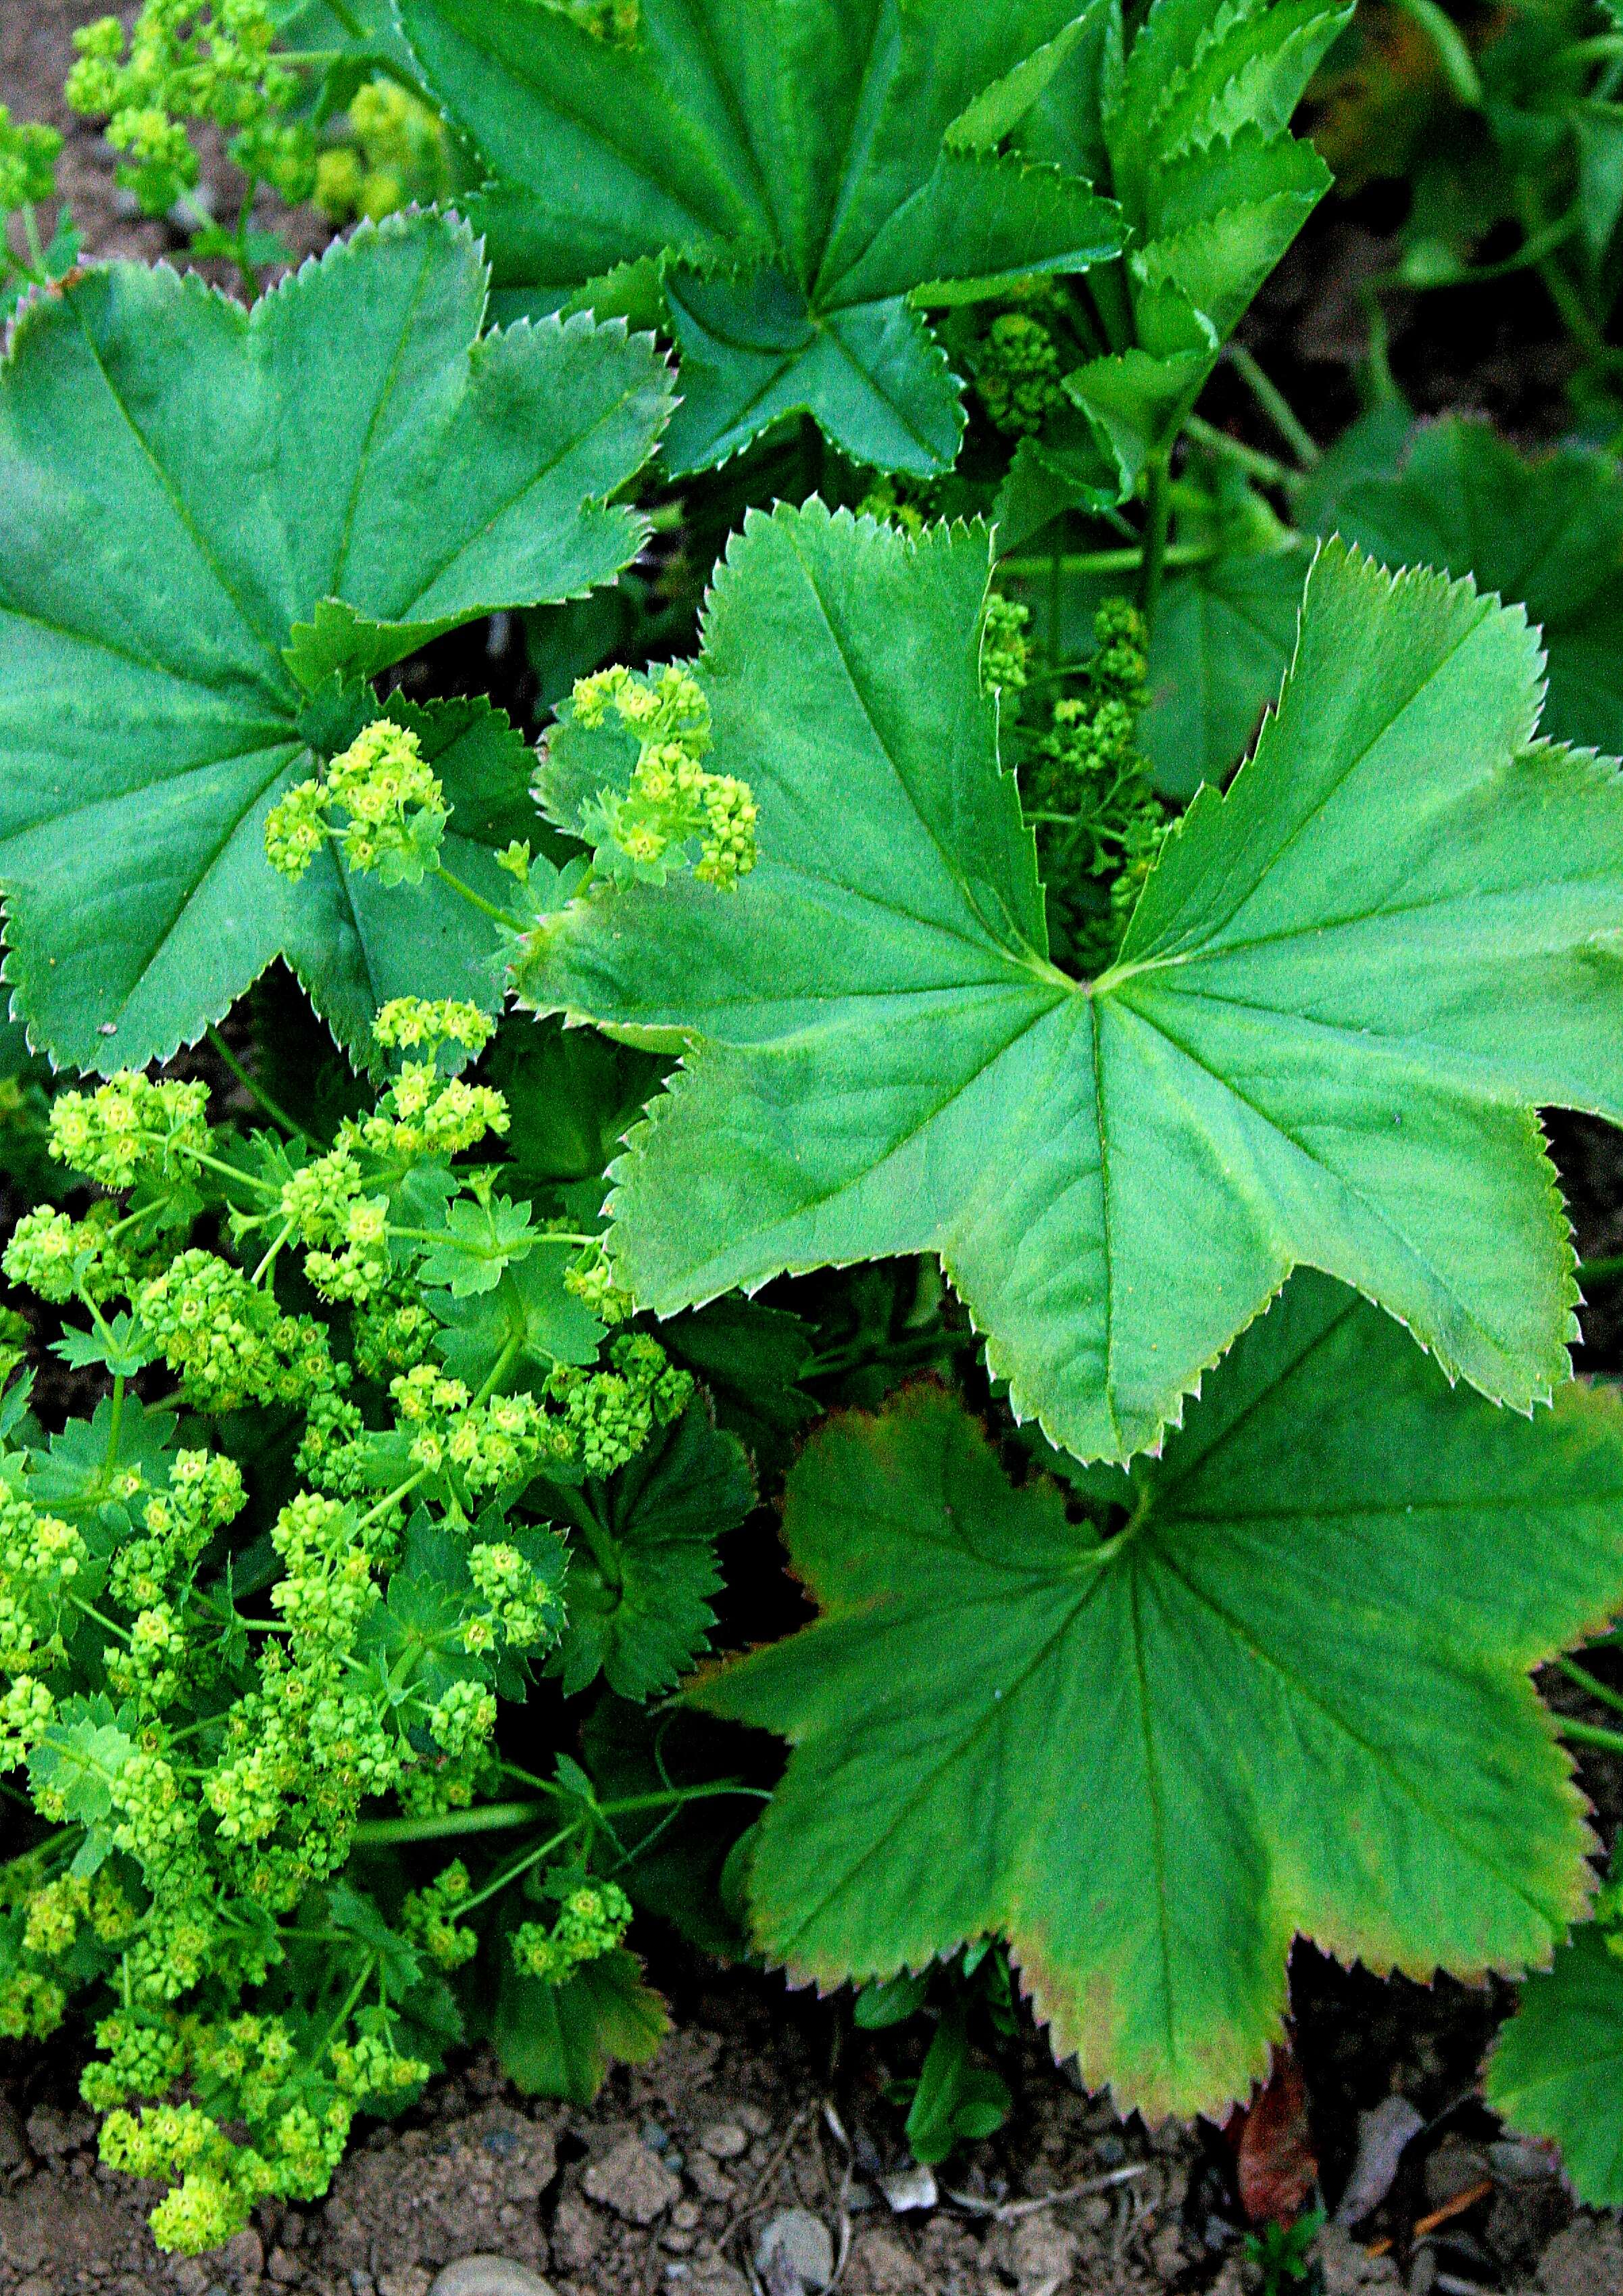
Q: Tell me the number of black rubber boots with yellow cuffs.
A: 0